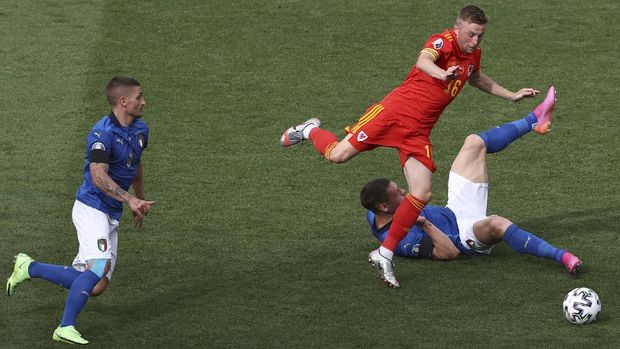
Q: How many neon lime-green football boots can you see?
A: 2